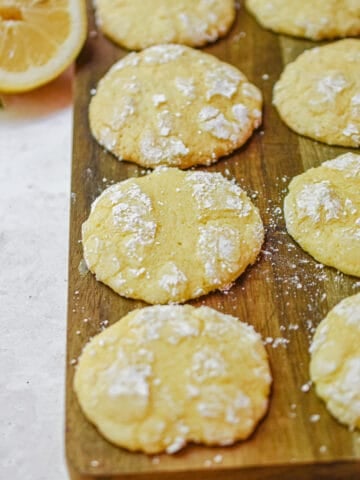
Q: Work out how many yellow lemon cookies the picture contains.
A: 8